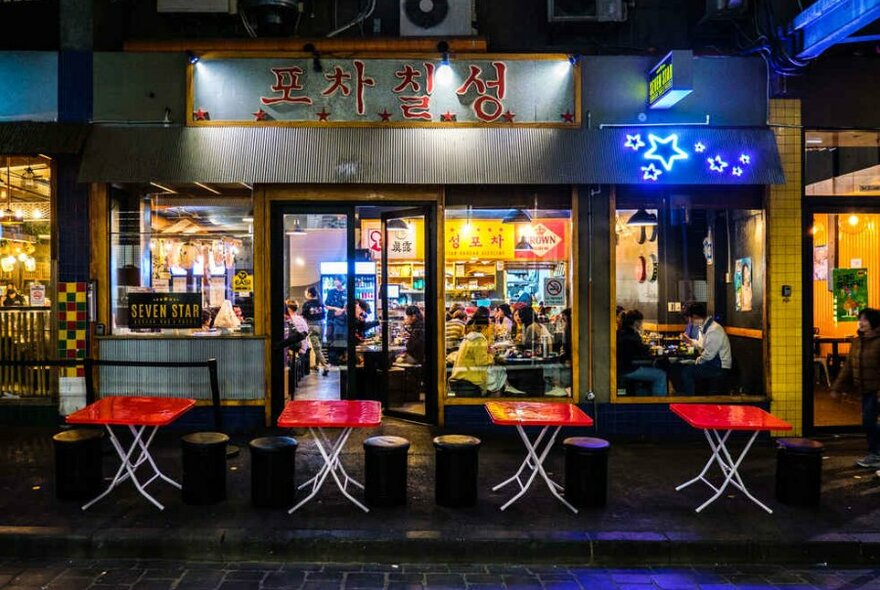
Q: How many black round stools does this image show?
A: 7